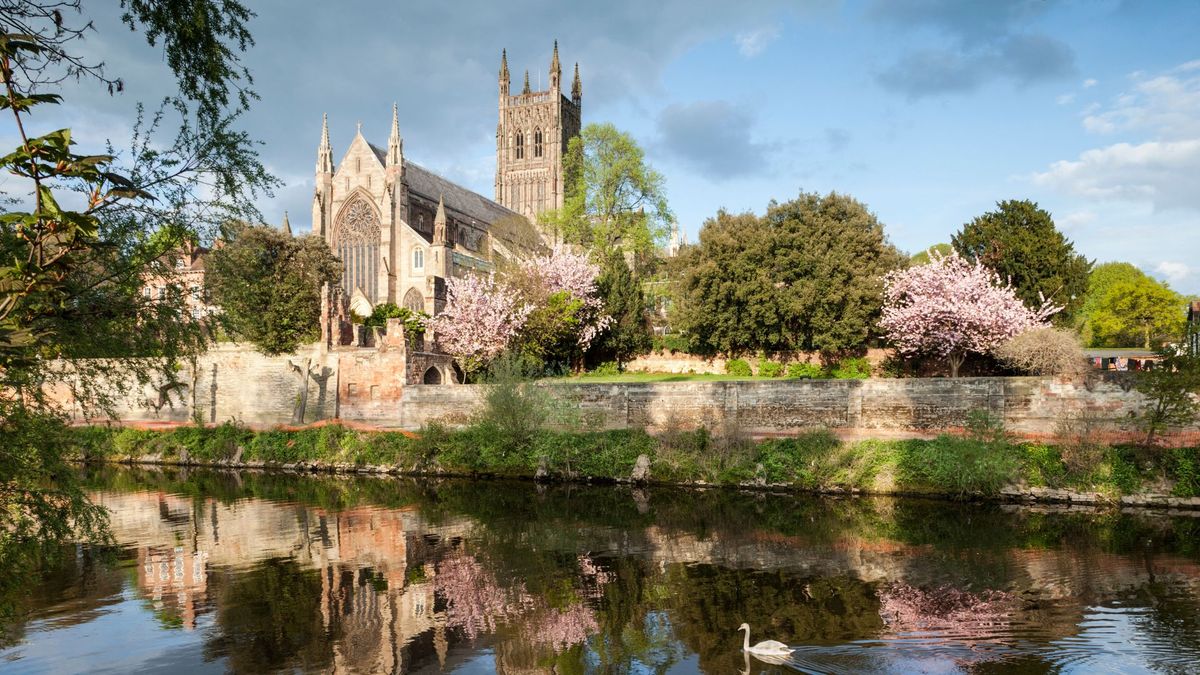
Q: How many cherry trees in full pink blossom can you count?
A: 3